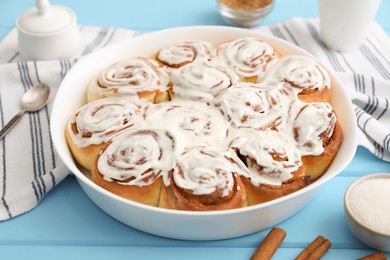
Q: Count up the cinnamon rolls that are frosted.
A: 12